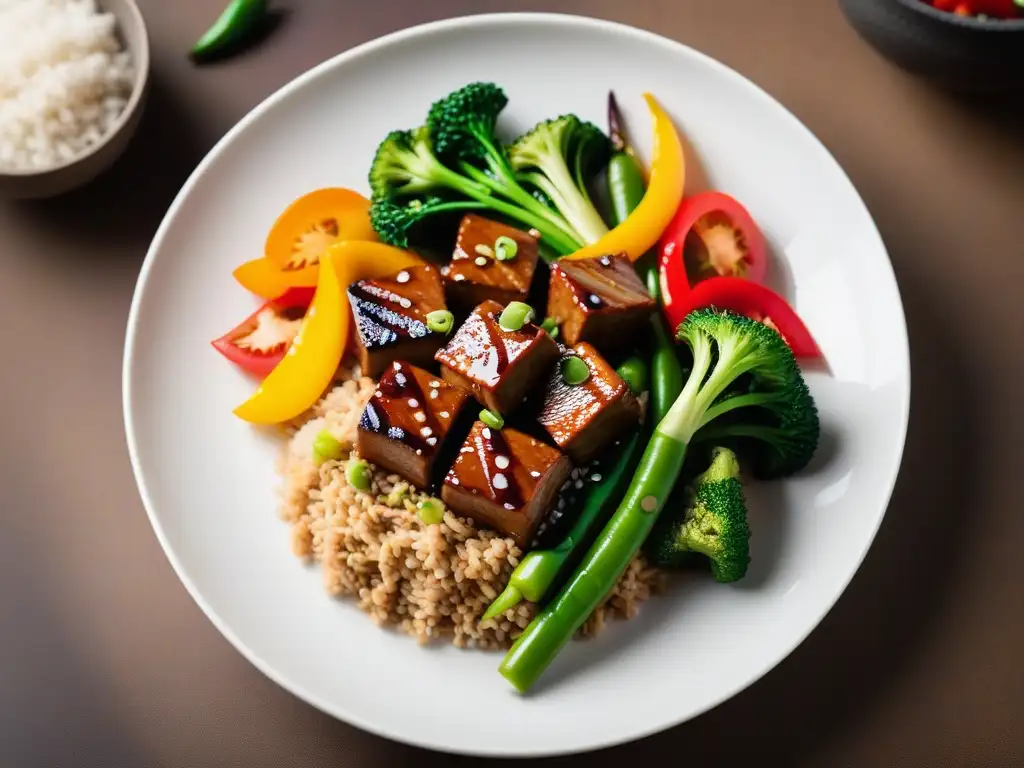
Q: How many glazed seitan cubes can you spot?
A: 7